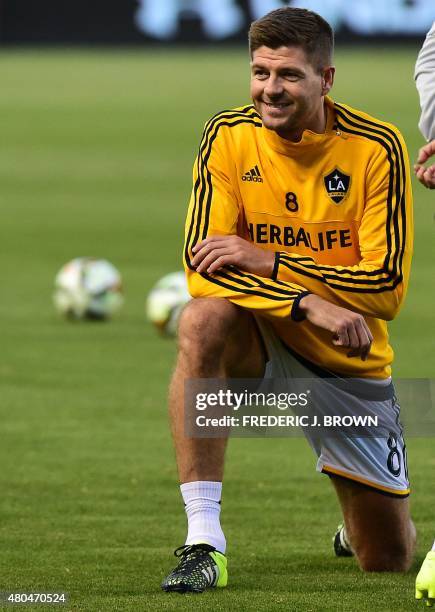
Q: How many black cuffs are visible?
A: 2